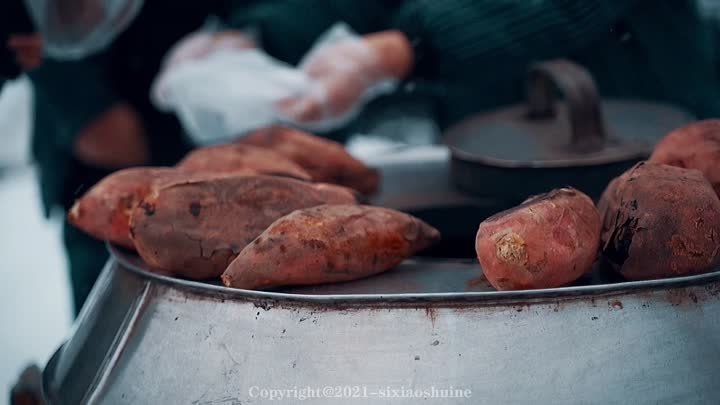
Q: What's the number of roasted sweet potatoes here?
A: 8